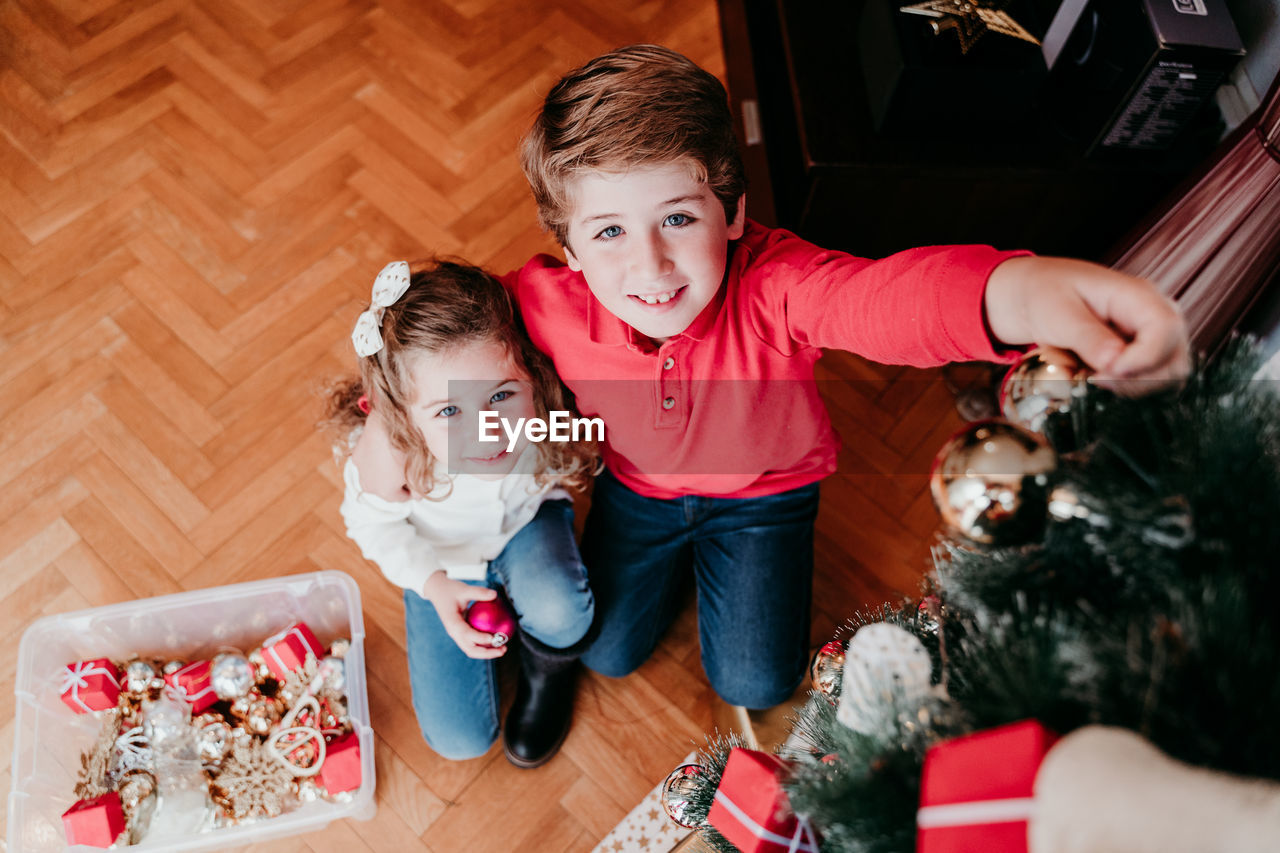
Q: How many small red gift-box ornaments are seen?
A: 7